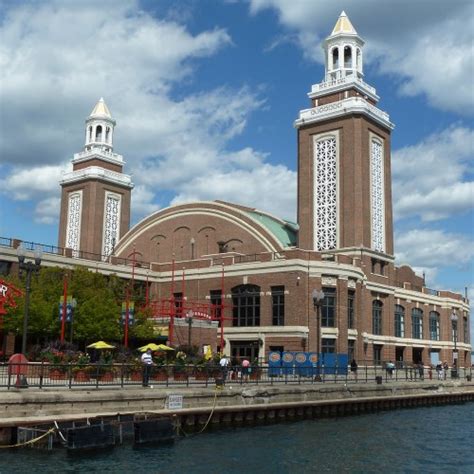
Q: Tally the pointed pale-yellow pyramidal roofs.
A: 2